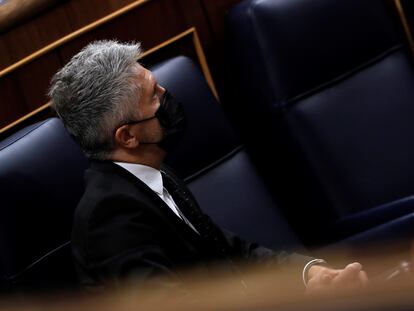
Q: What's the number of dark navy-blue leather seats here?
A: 3